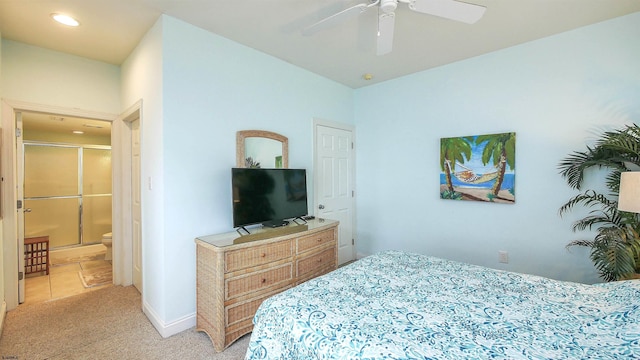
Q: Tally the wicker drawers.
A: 6